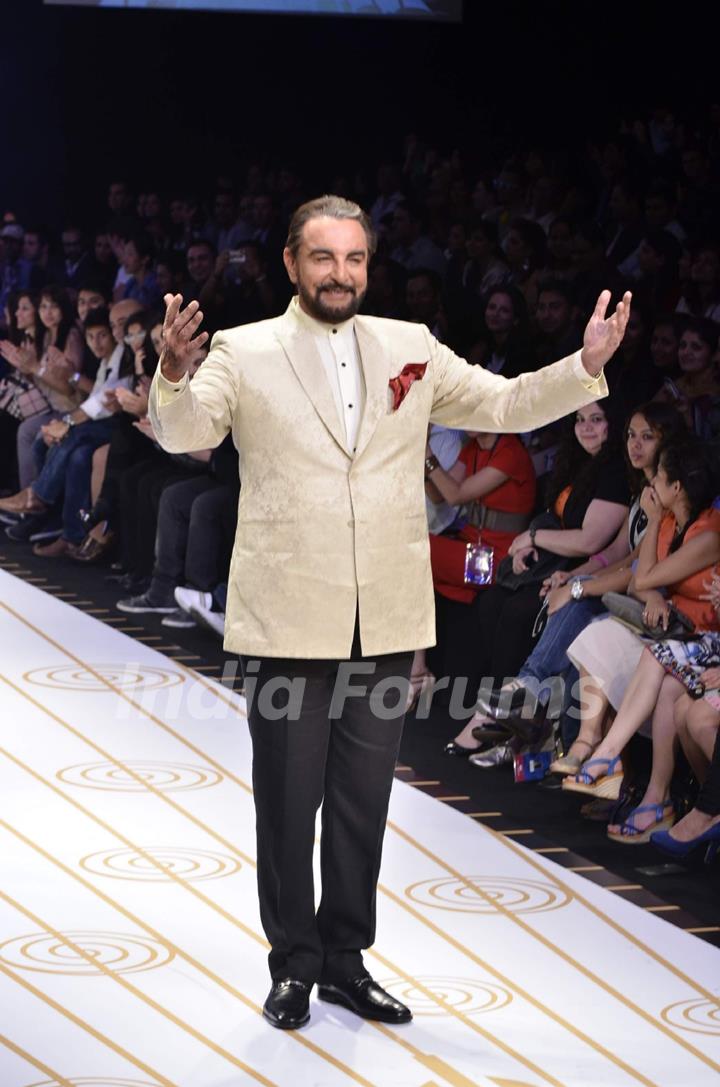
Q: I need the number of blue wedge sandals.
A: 2